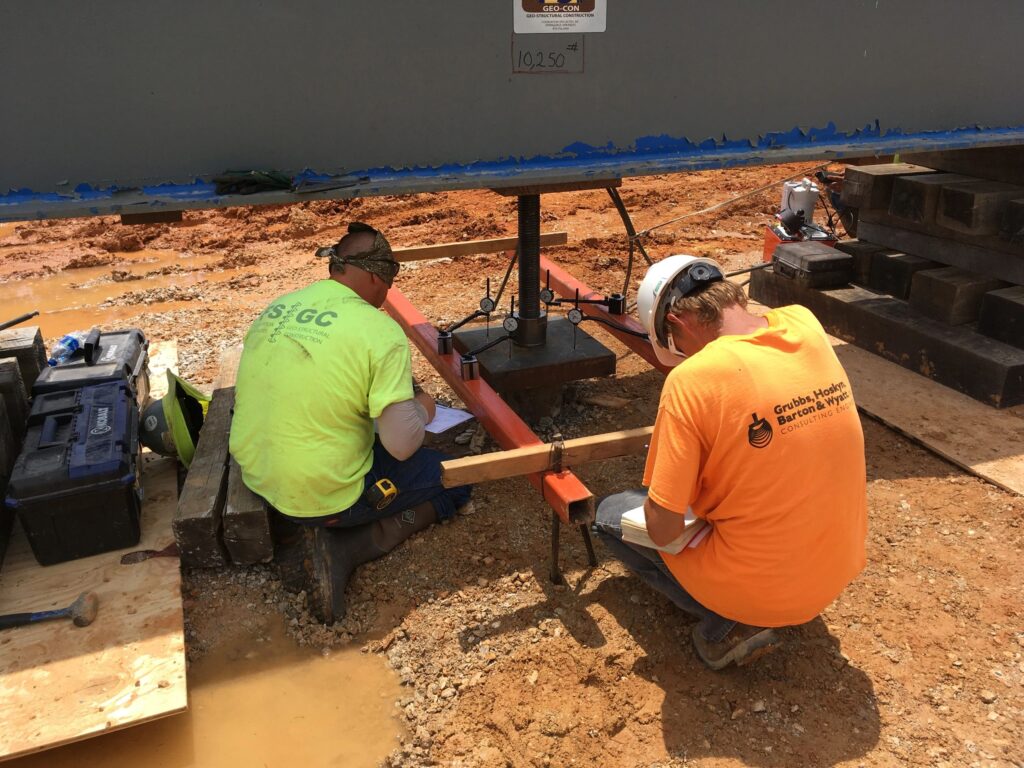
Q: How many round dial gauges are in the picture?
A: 4